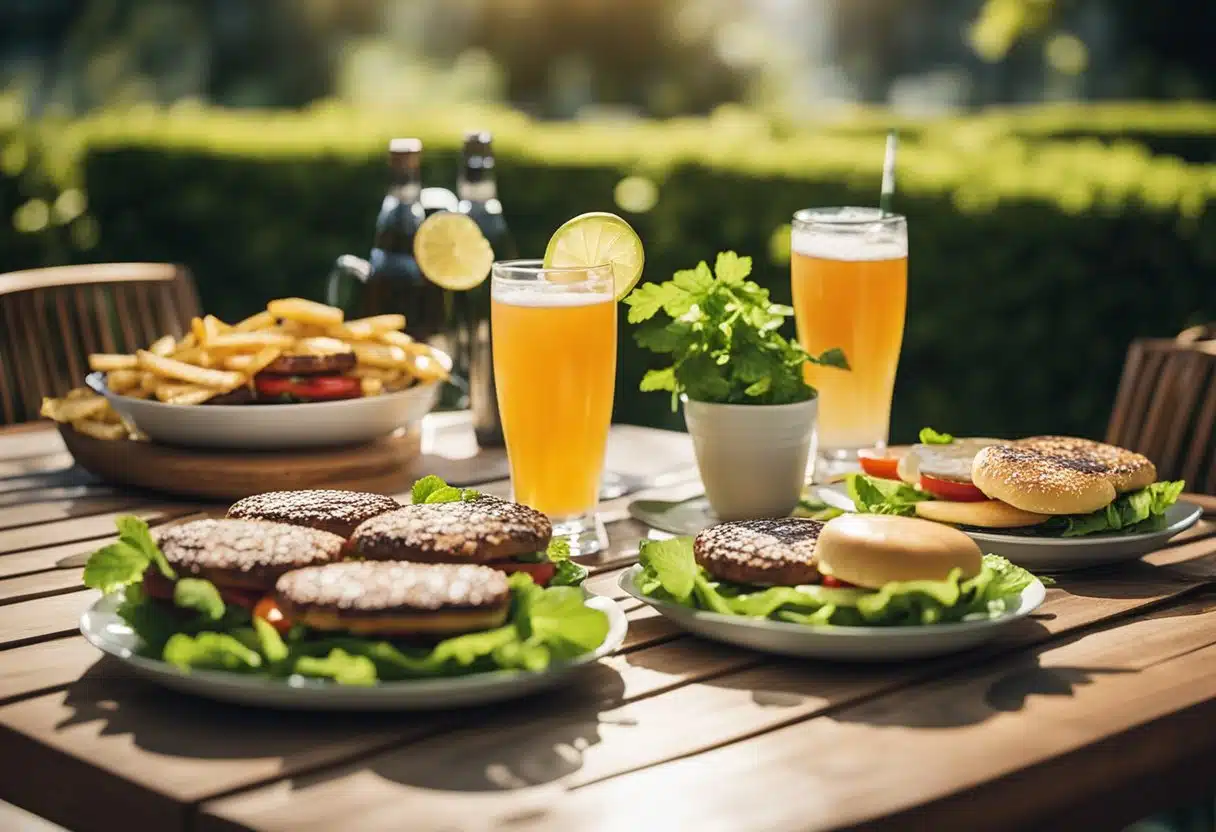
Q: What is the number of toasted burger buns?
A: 2